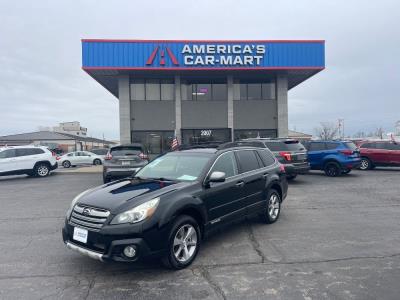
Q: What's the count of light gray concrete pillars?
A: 4